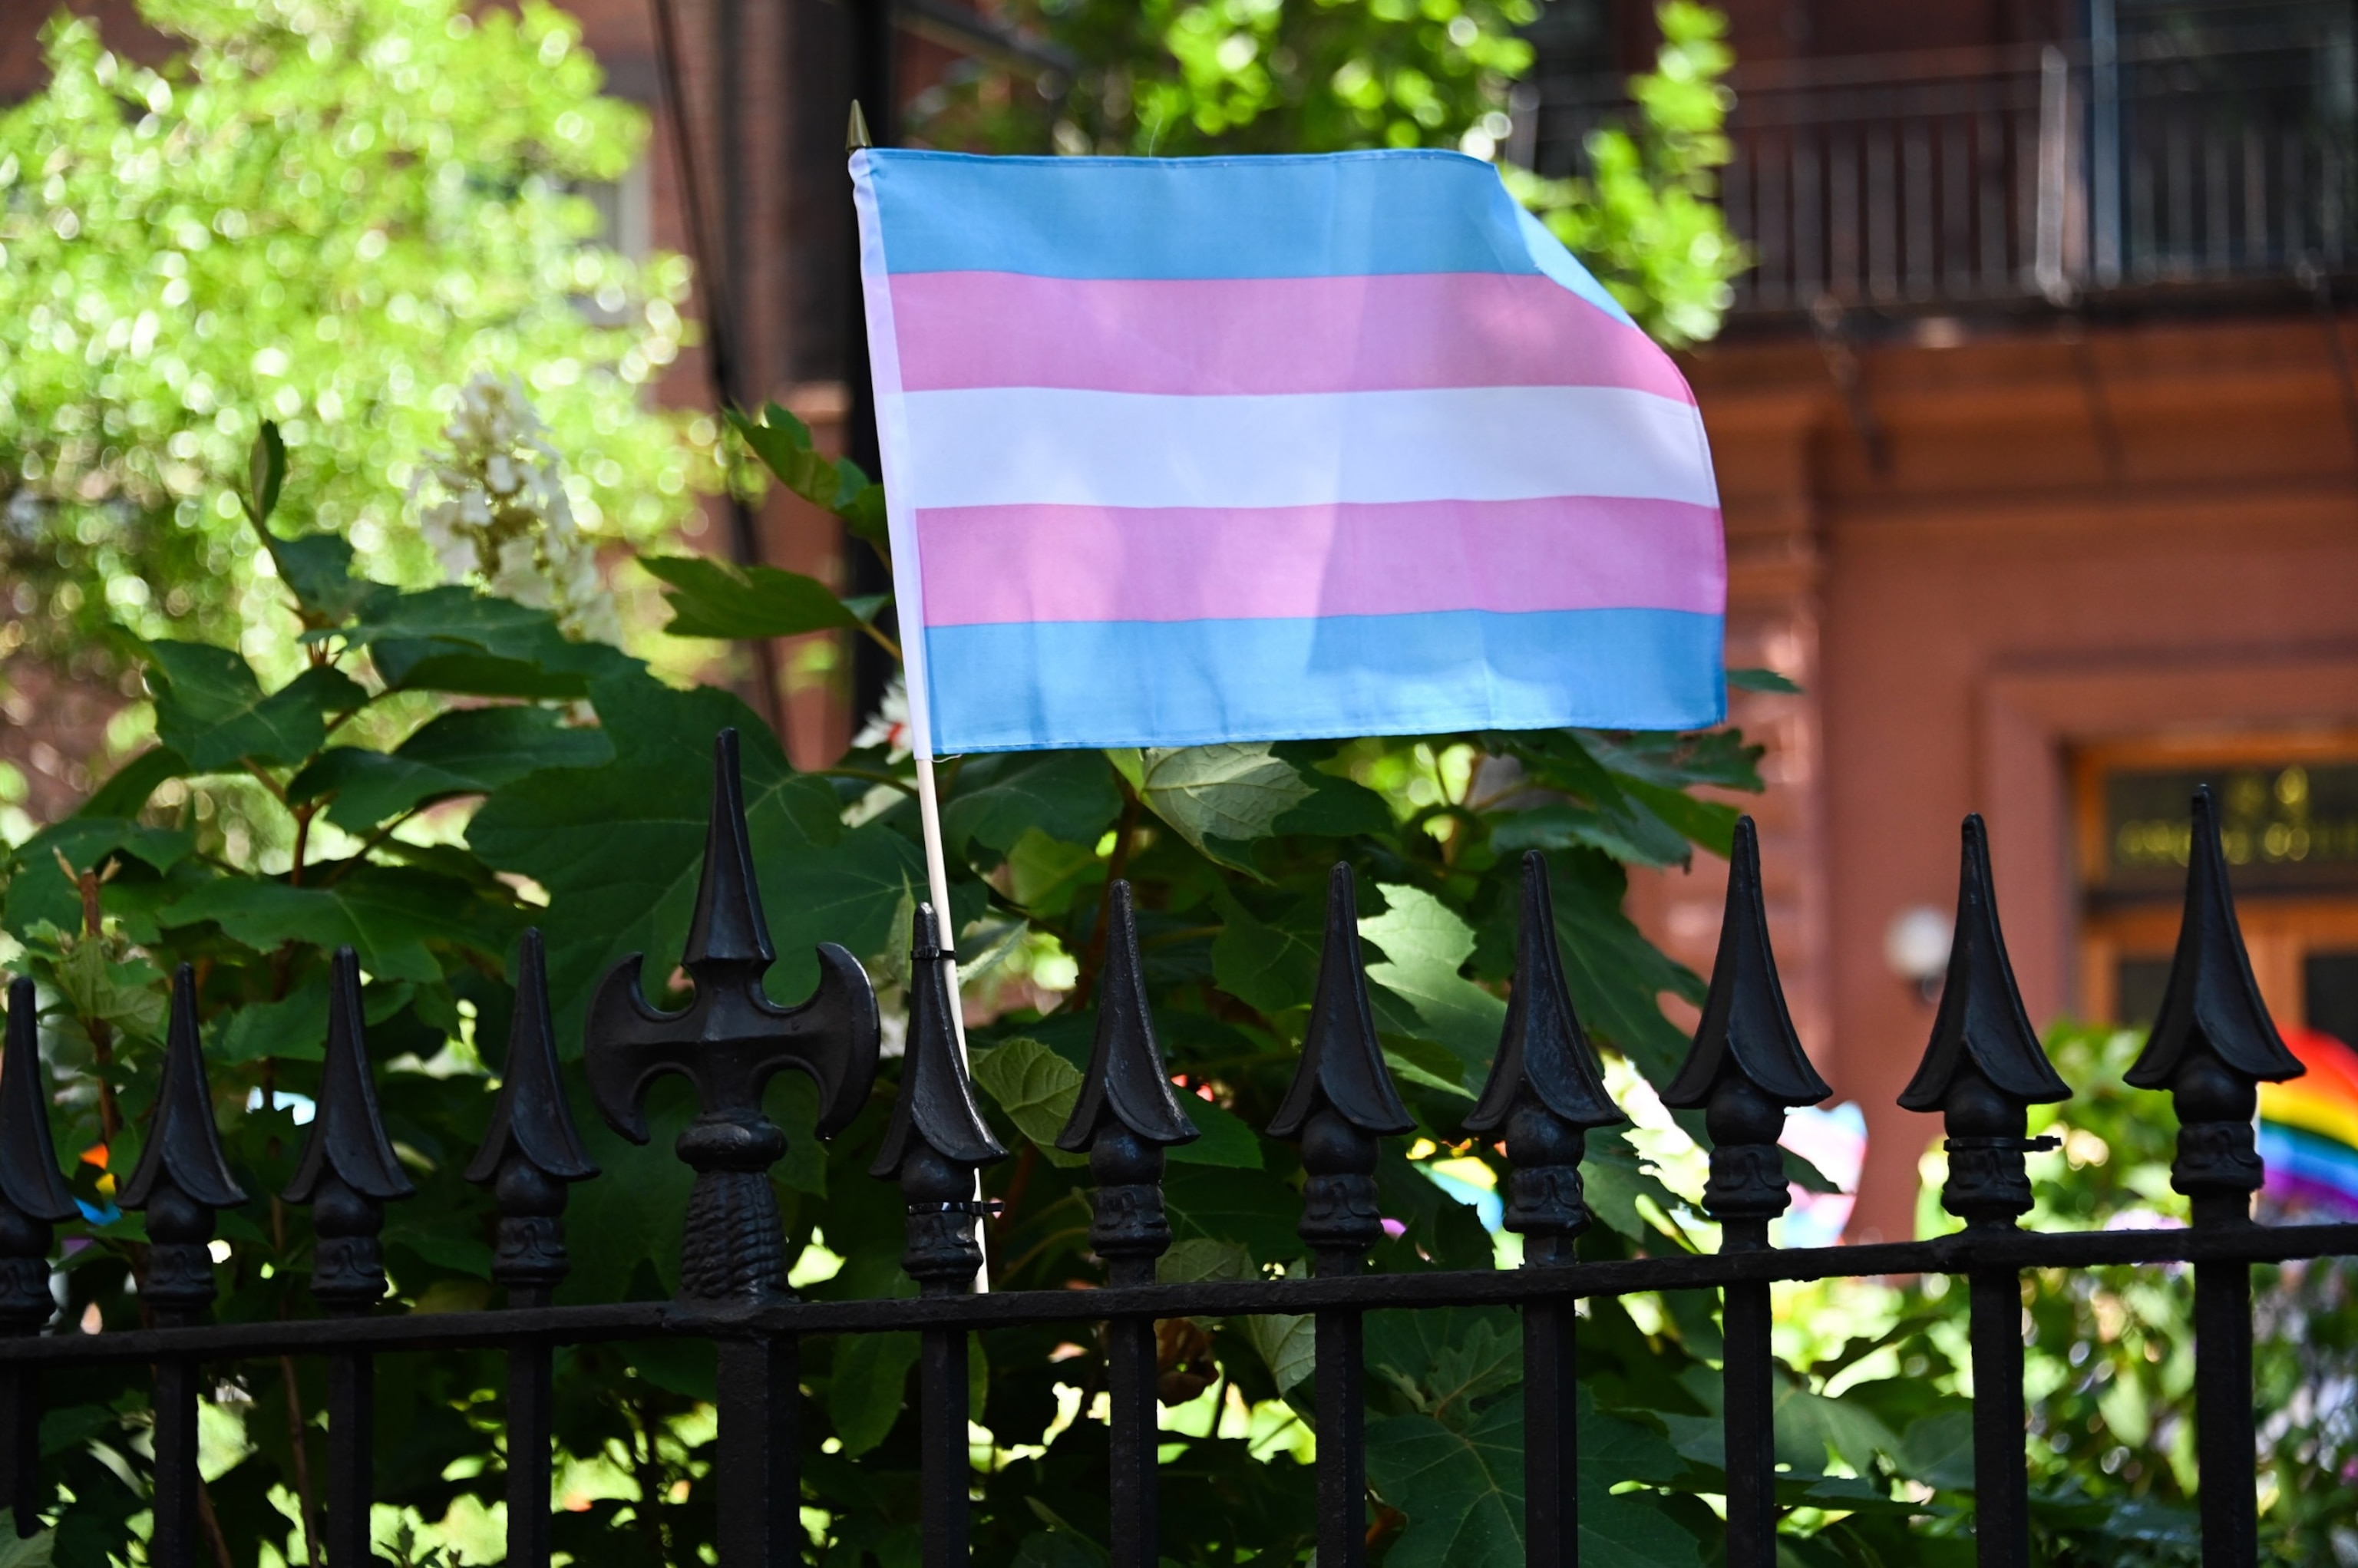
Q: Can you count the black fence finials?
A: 12